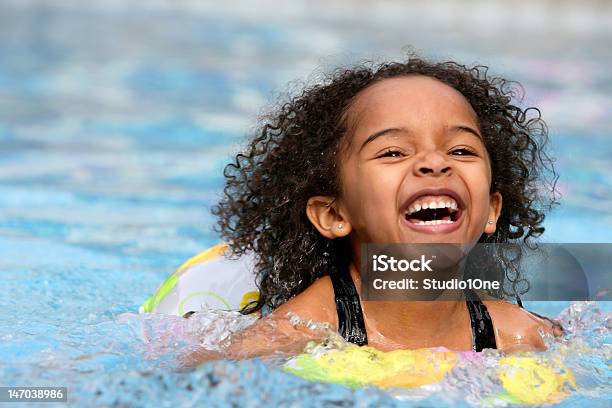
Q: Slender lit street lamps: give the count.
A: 0